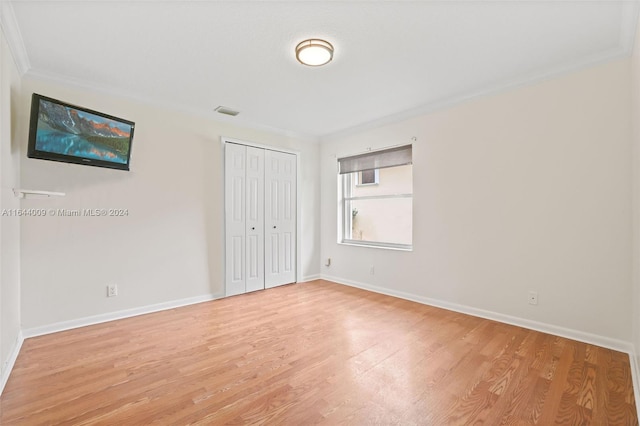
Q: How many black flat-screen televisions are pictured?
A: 1